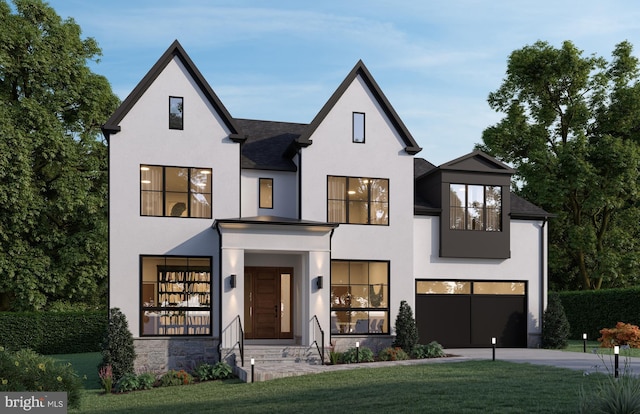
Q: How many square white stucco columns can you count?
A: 2